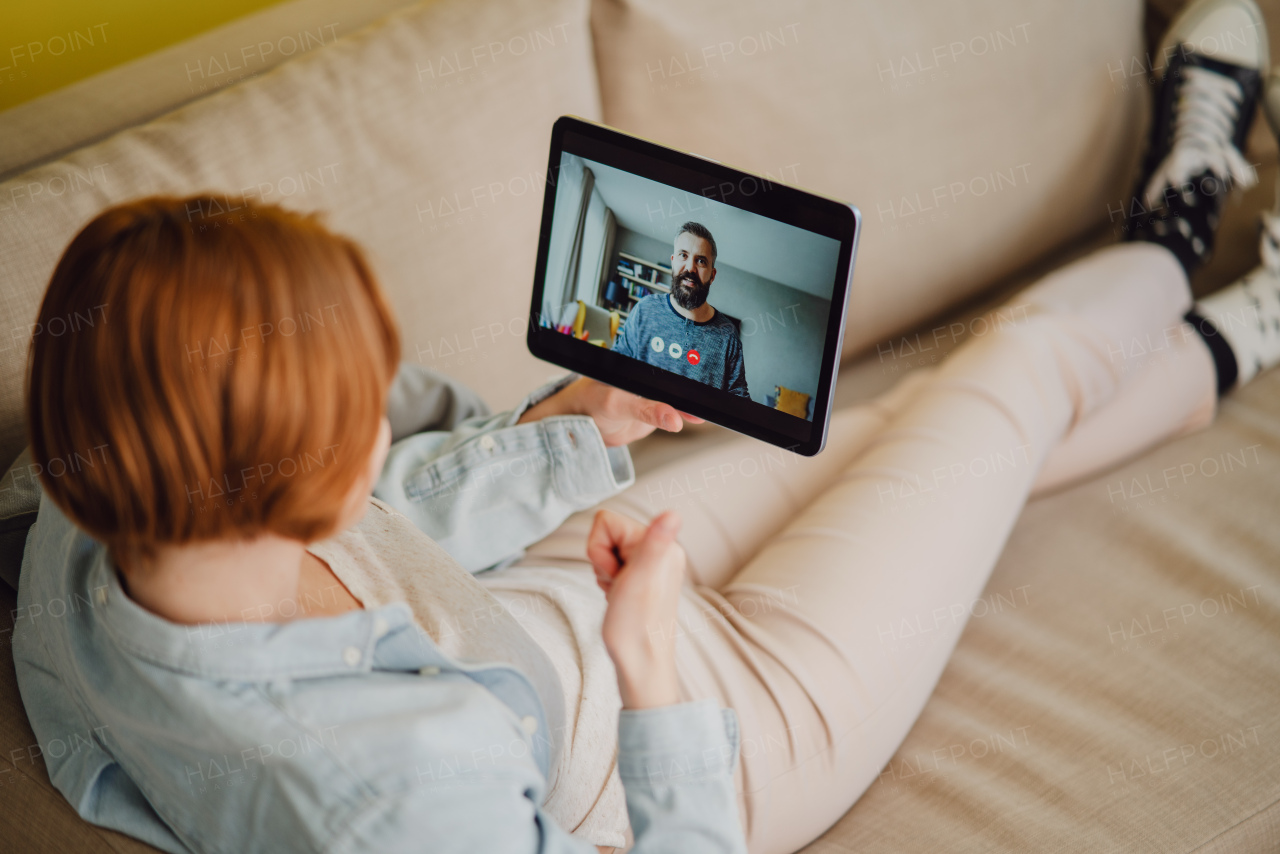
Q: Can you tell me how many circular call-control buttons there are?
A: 3